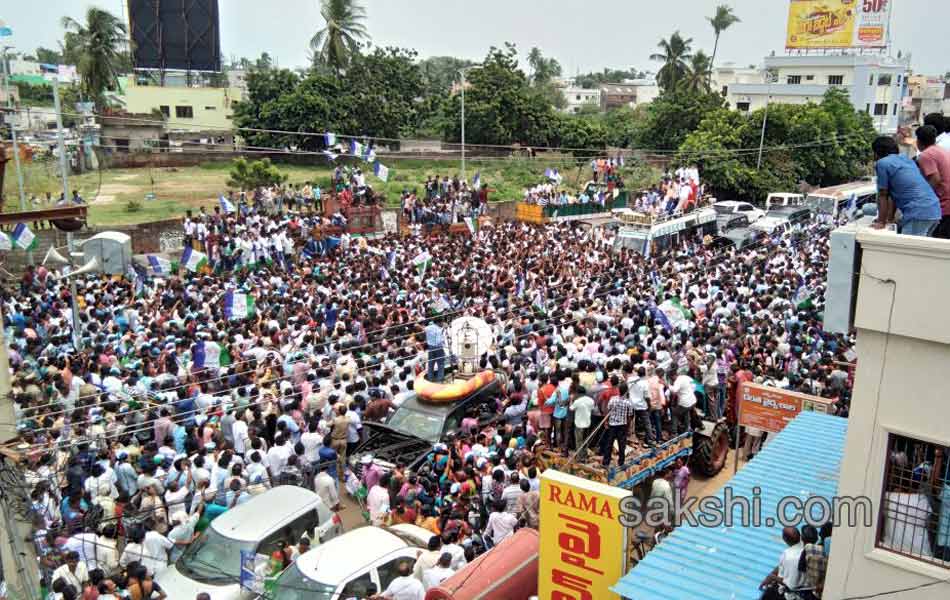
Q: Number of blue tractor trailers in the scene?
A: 1